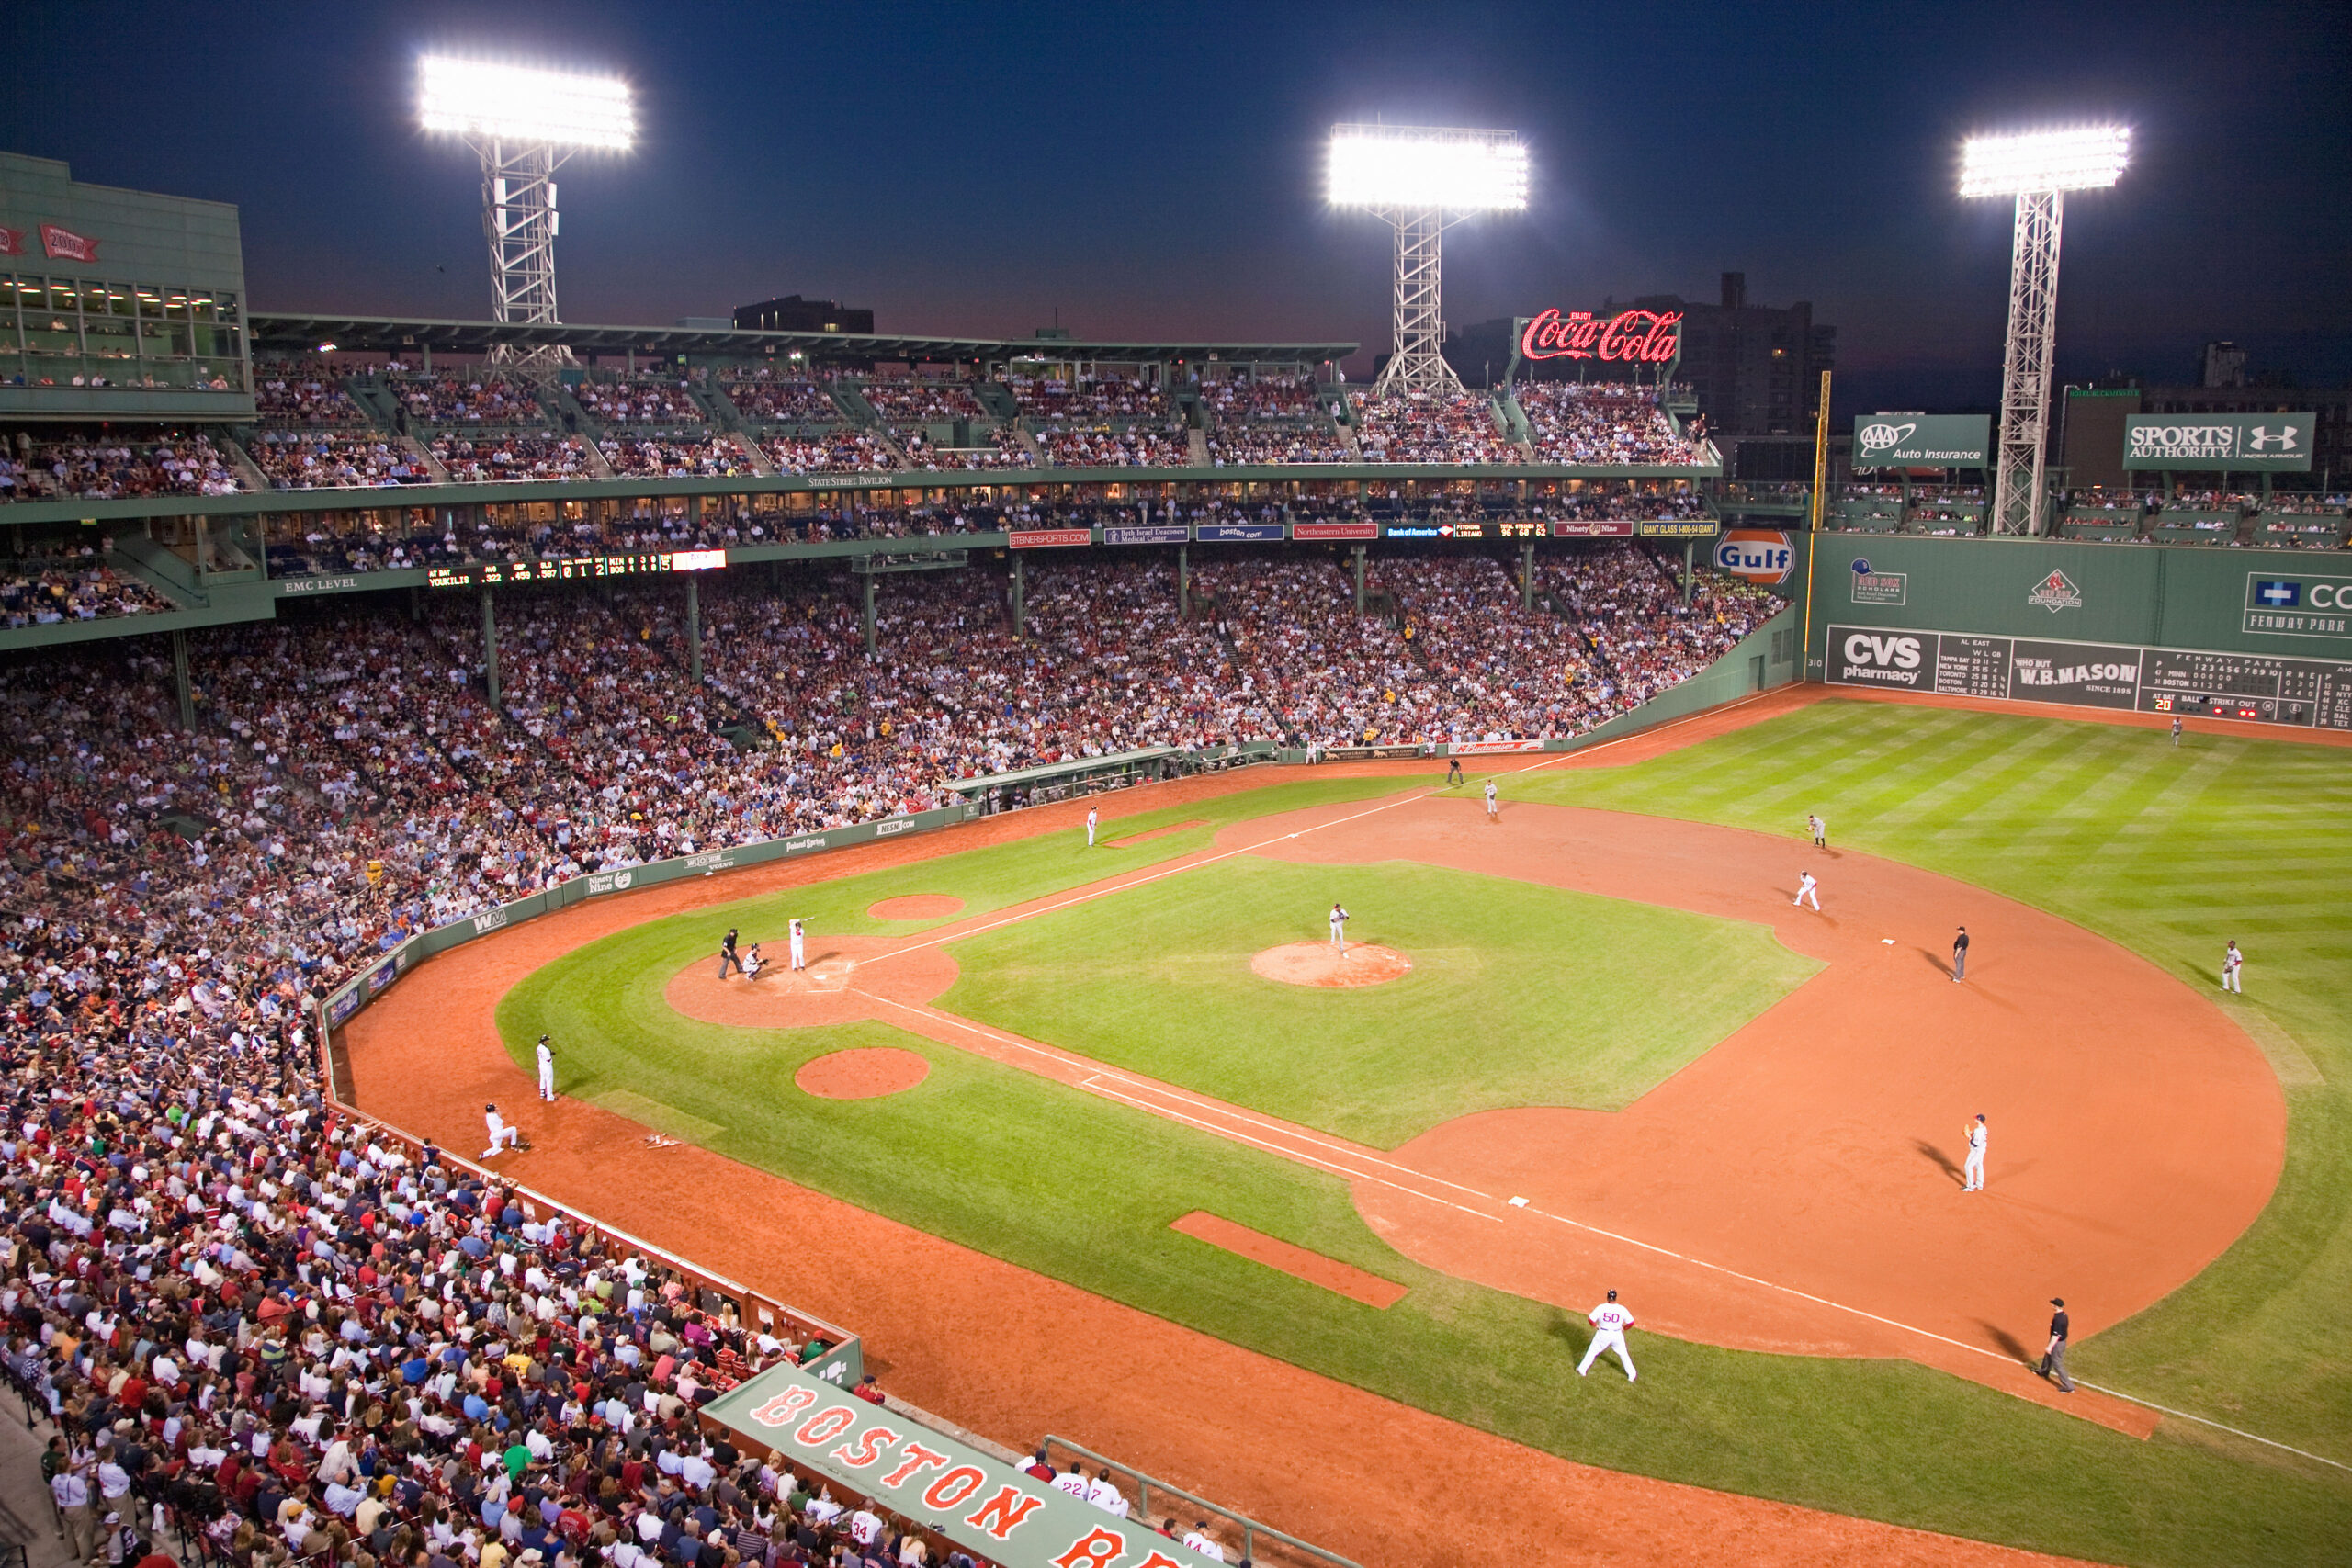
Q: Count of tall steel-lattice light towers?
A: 3